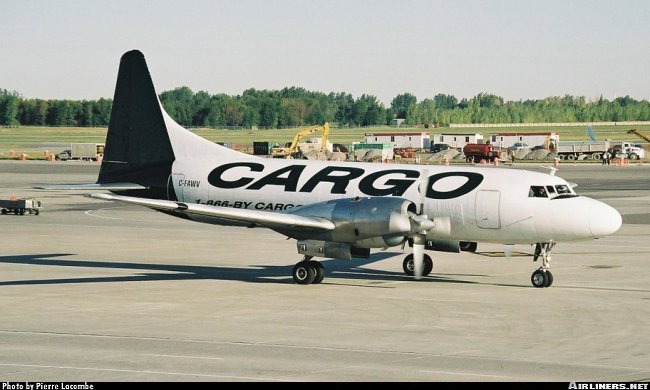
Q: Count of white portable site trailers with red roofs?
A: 2